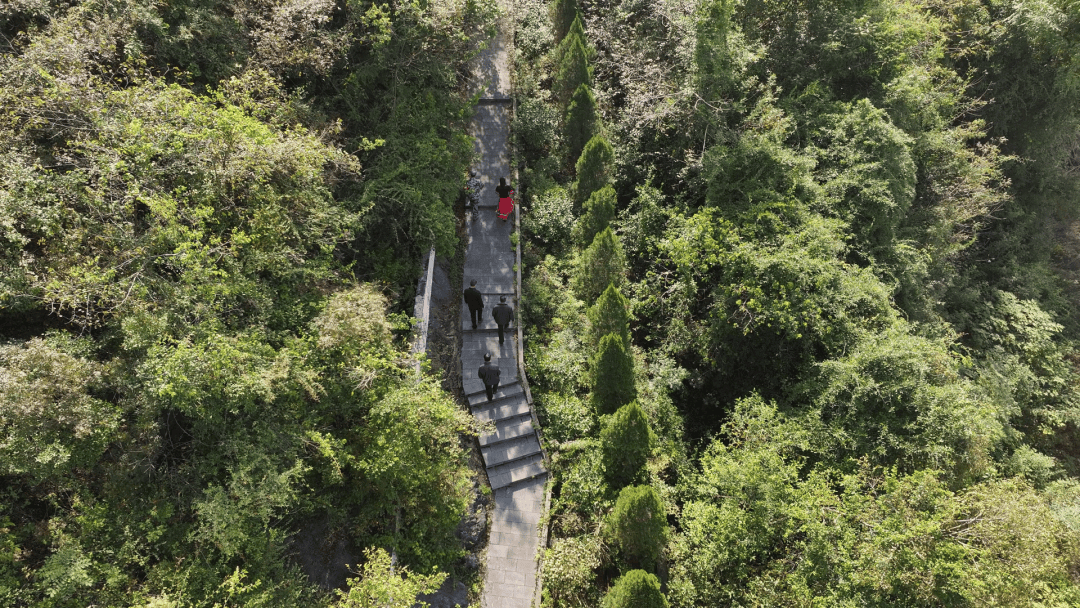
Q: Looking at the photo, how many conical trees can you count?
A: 12